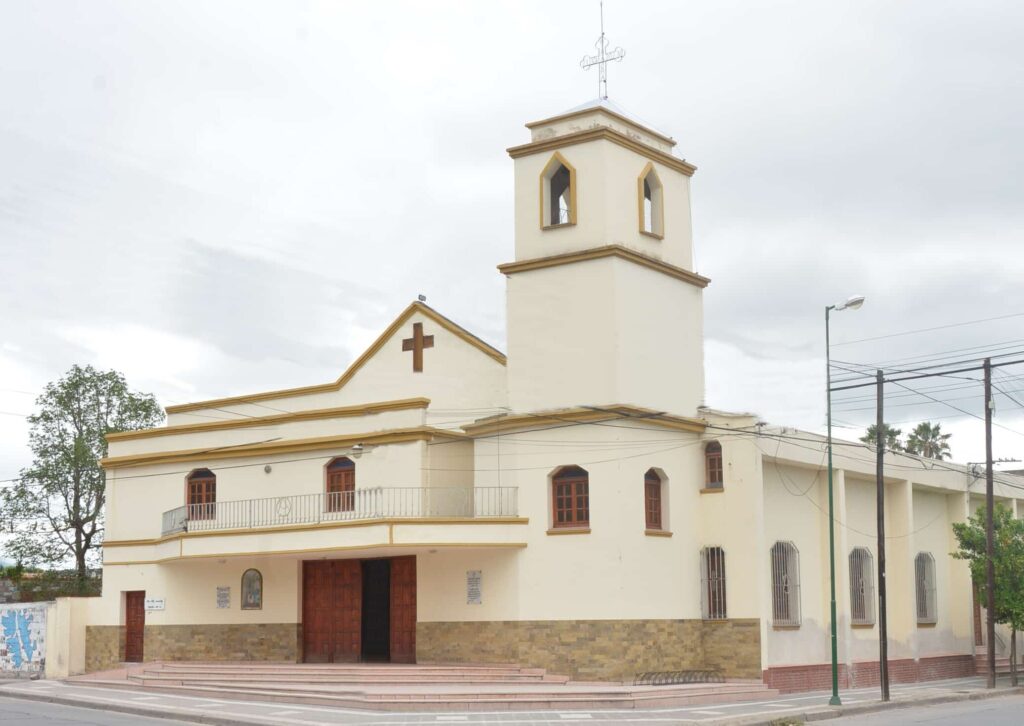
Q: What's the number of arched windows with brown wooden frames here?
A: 5